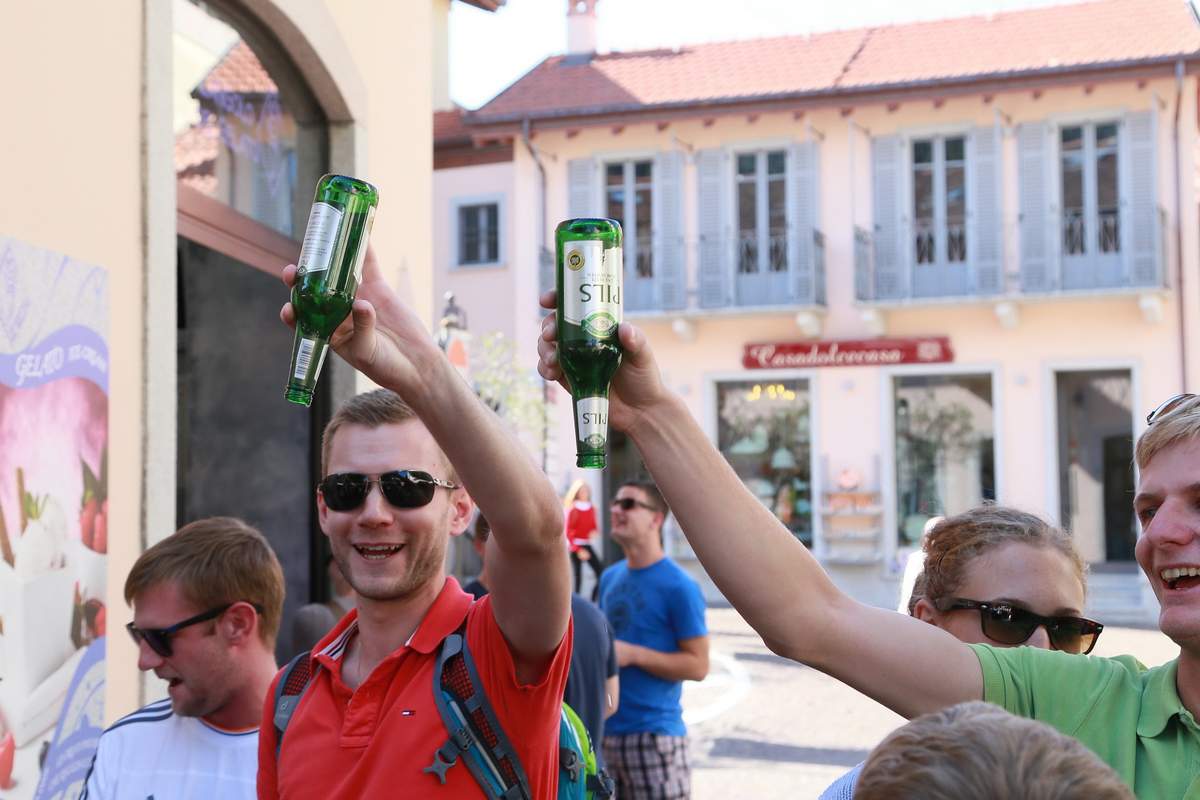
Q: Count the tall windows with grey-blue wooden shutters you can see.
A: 4